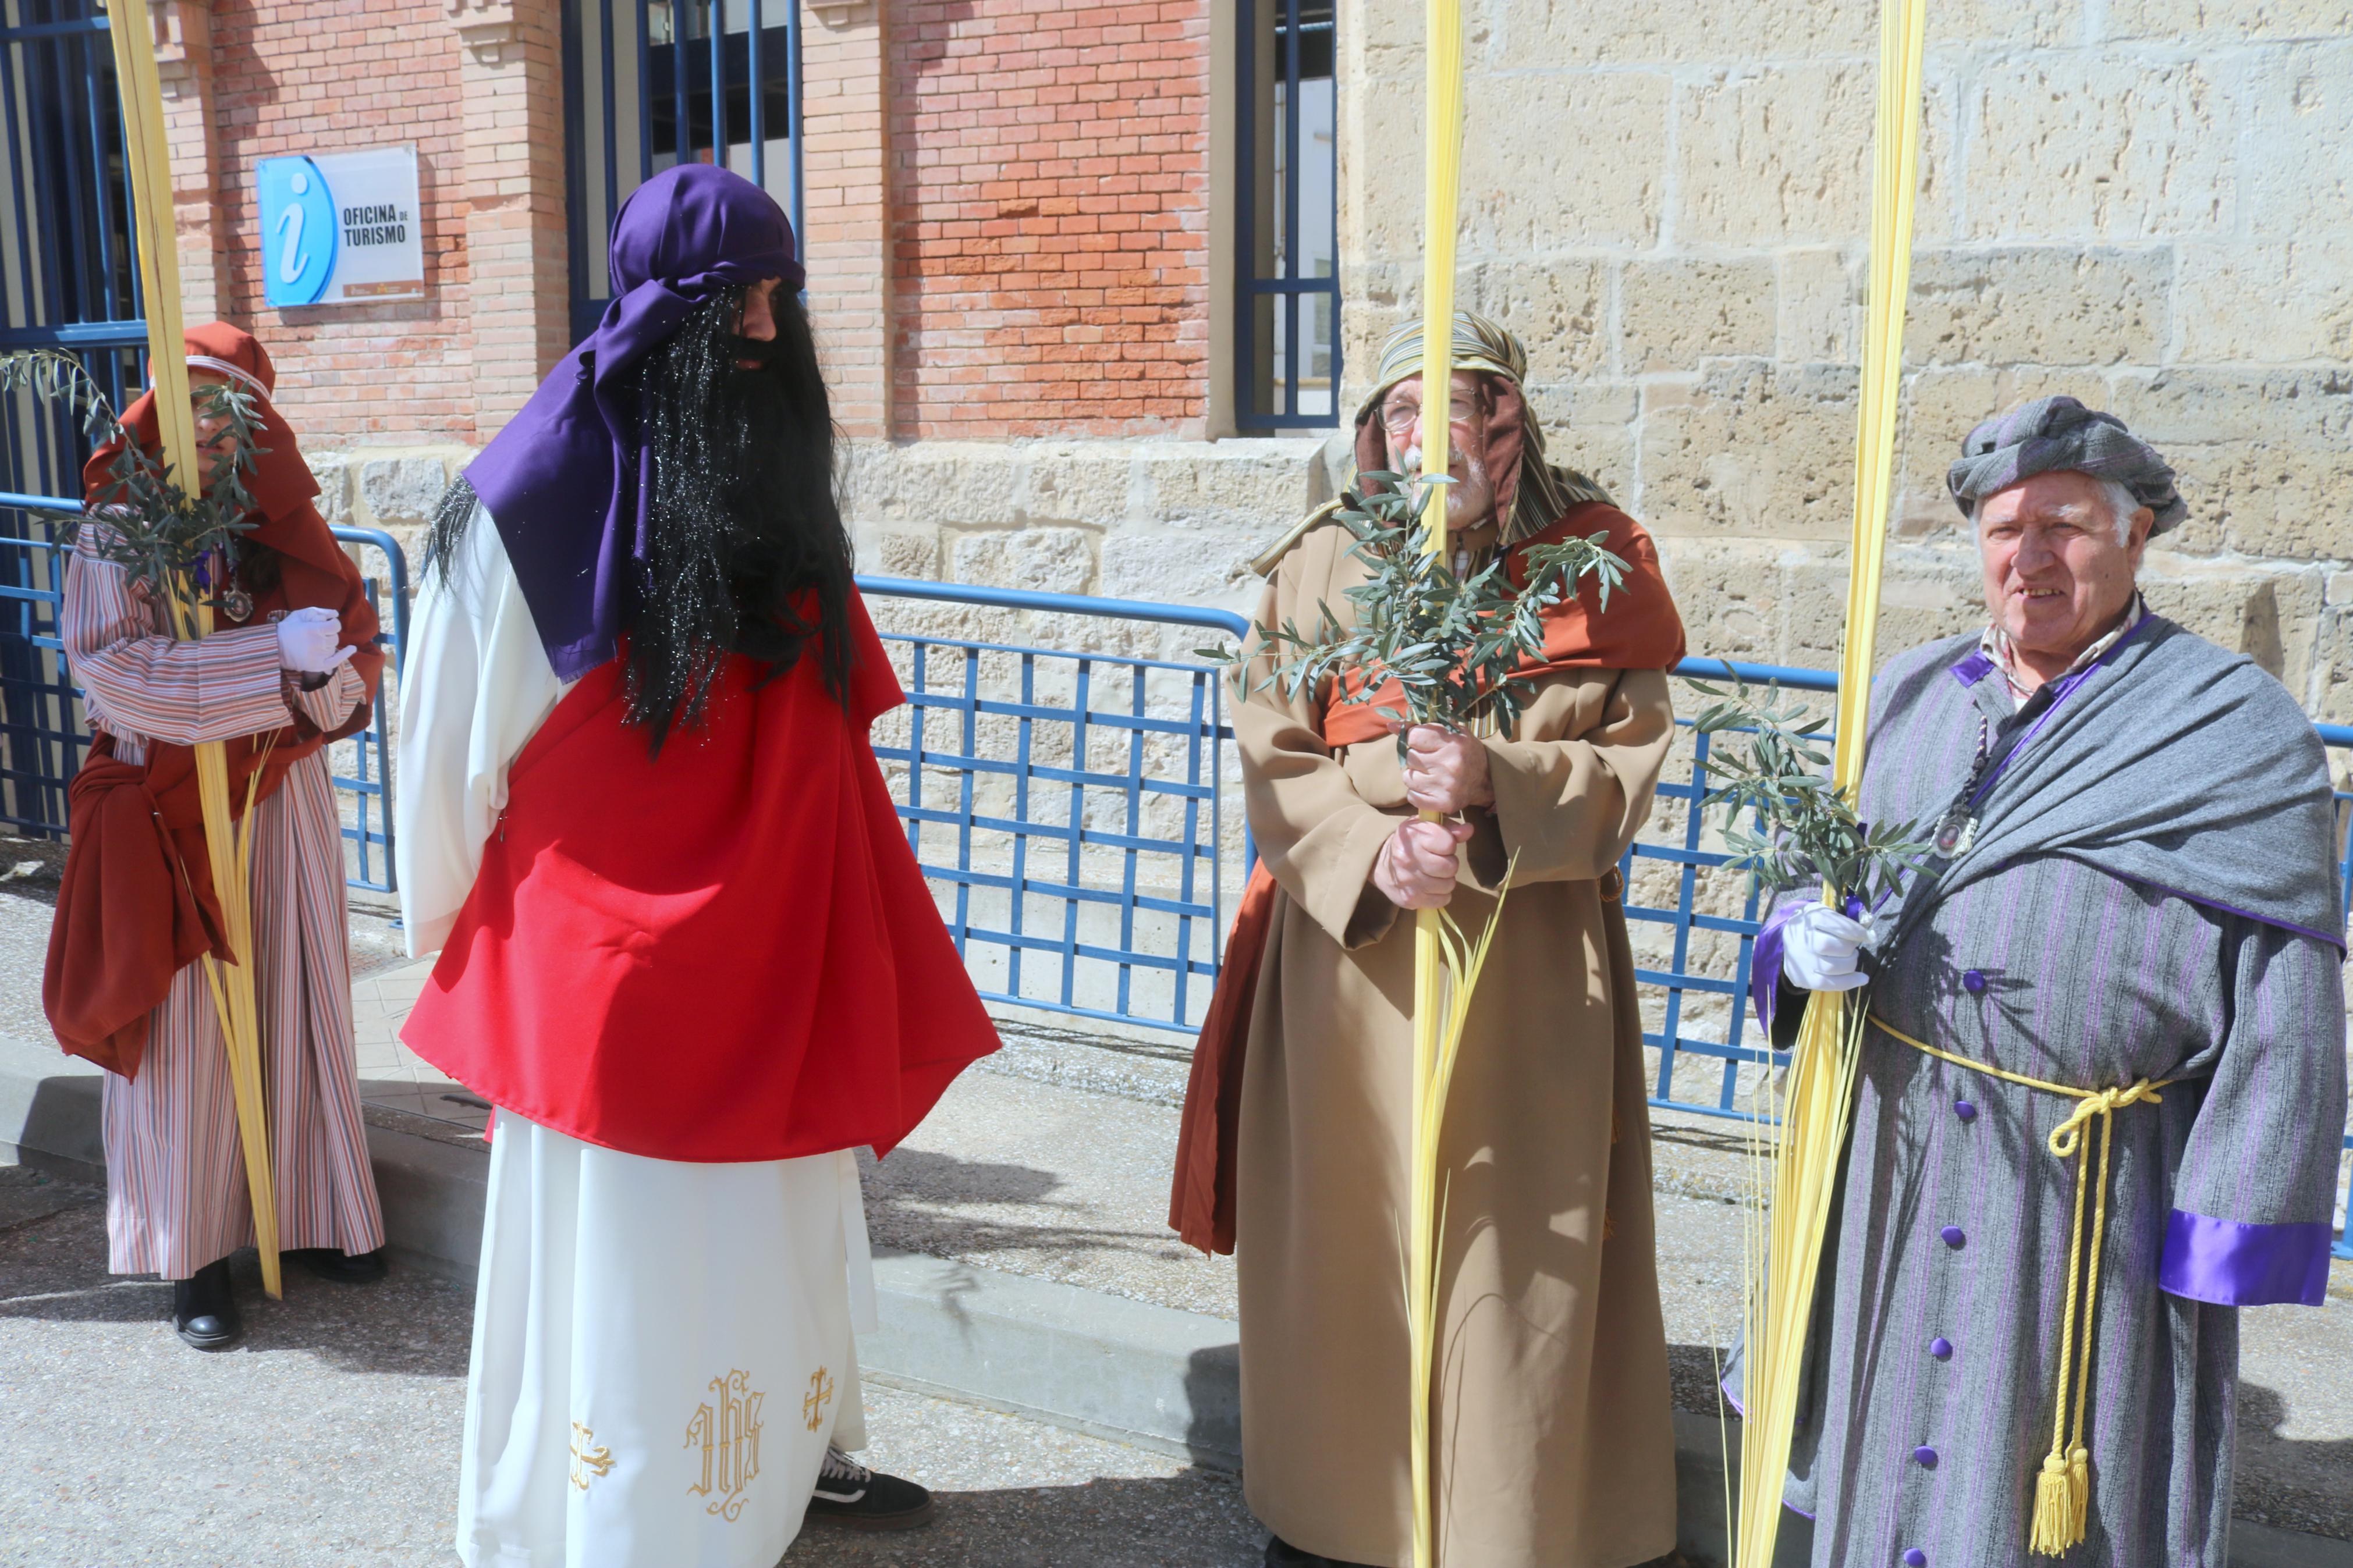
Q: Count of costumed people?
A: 4